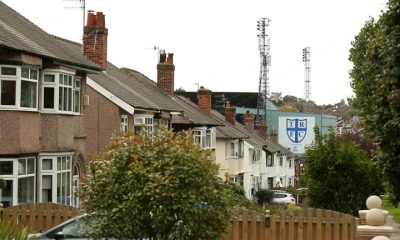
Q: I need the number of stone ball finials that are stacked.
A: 2